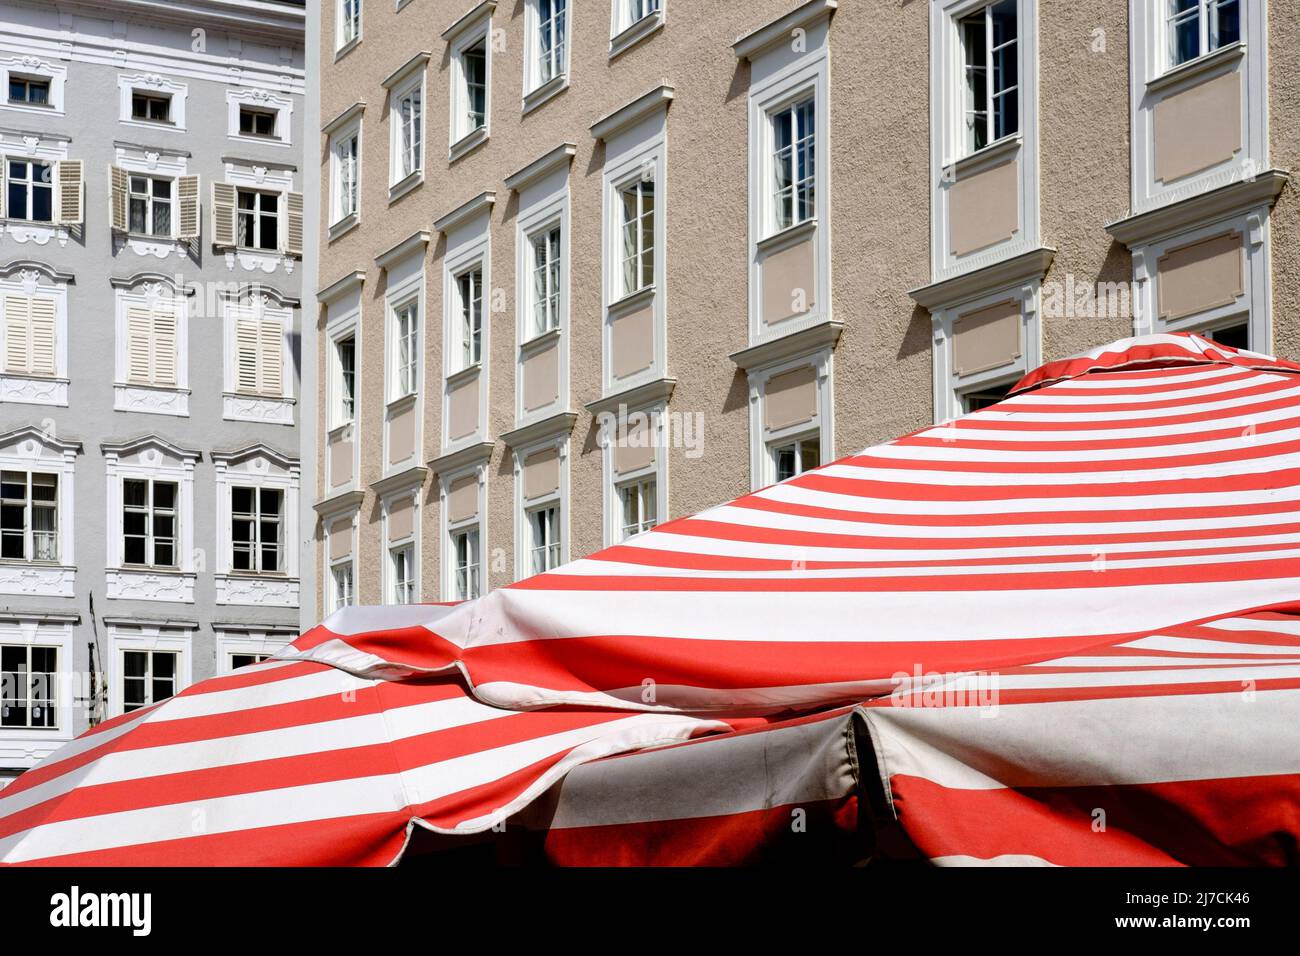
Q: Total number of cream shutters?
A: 12